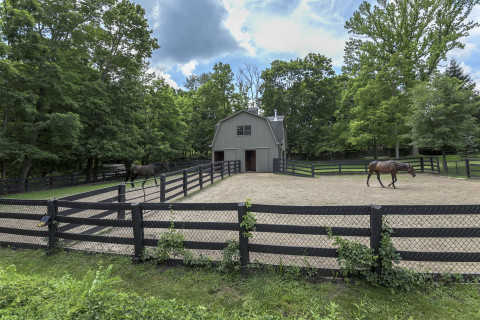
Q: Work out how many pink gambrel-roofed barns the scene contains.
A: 0